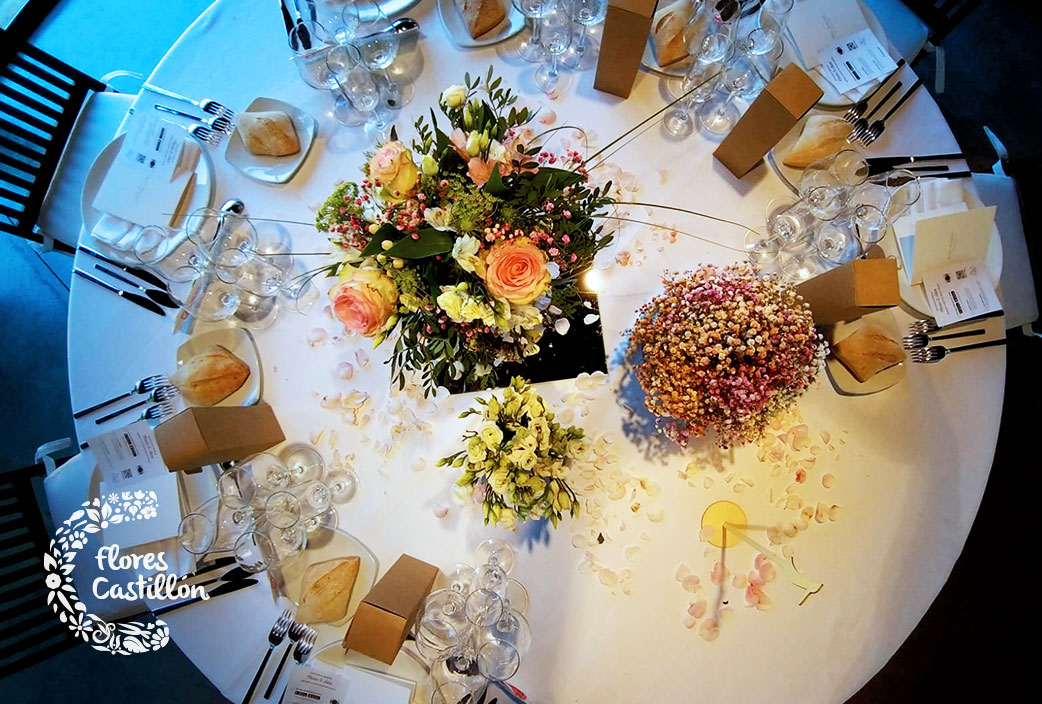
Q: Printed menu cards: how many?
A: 5